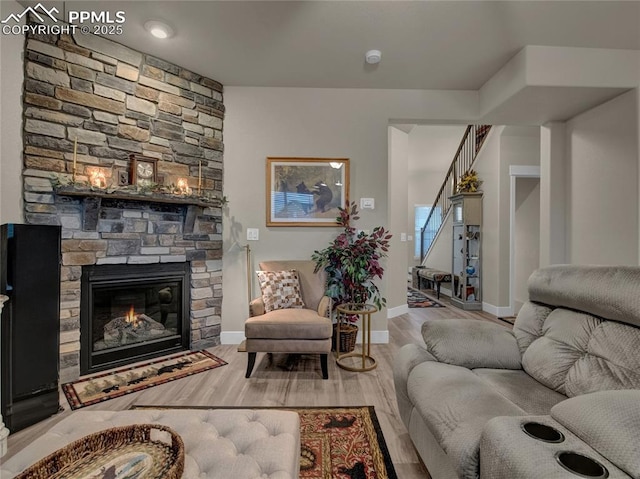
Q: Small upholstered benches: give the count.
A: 1